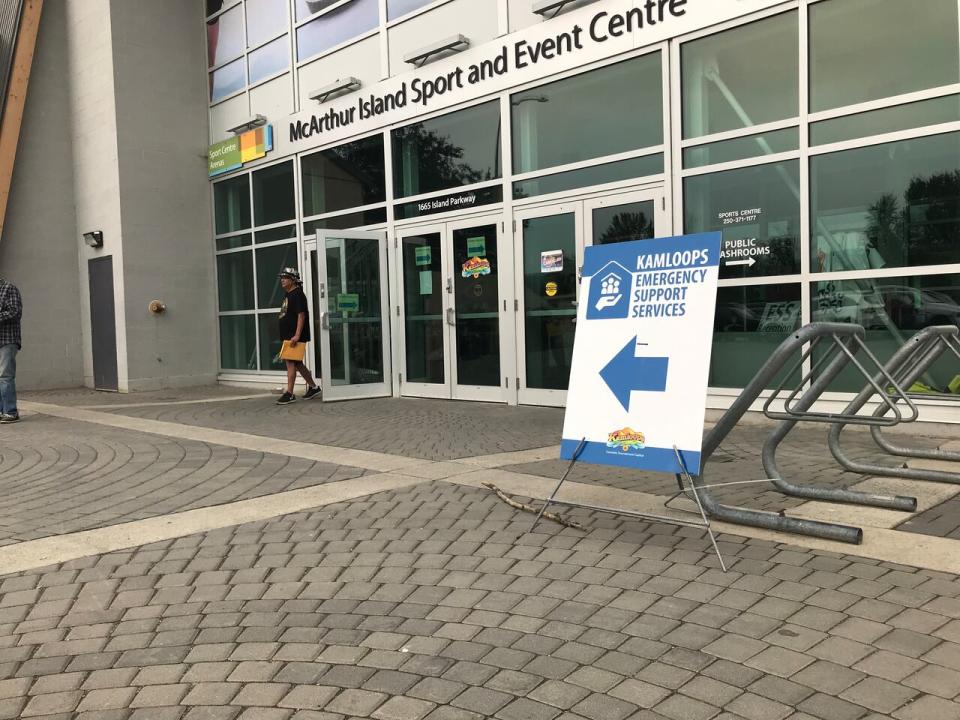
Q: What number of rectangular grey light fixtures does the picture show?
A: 4